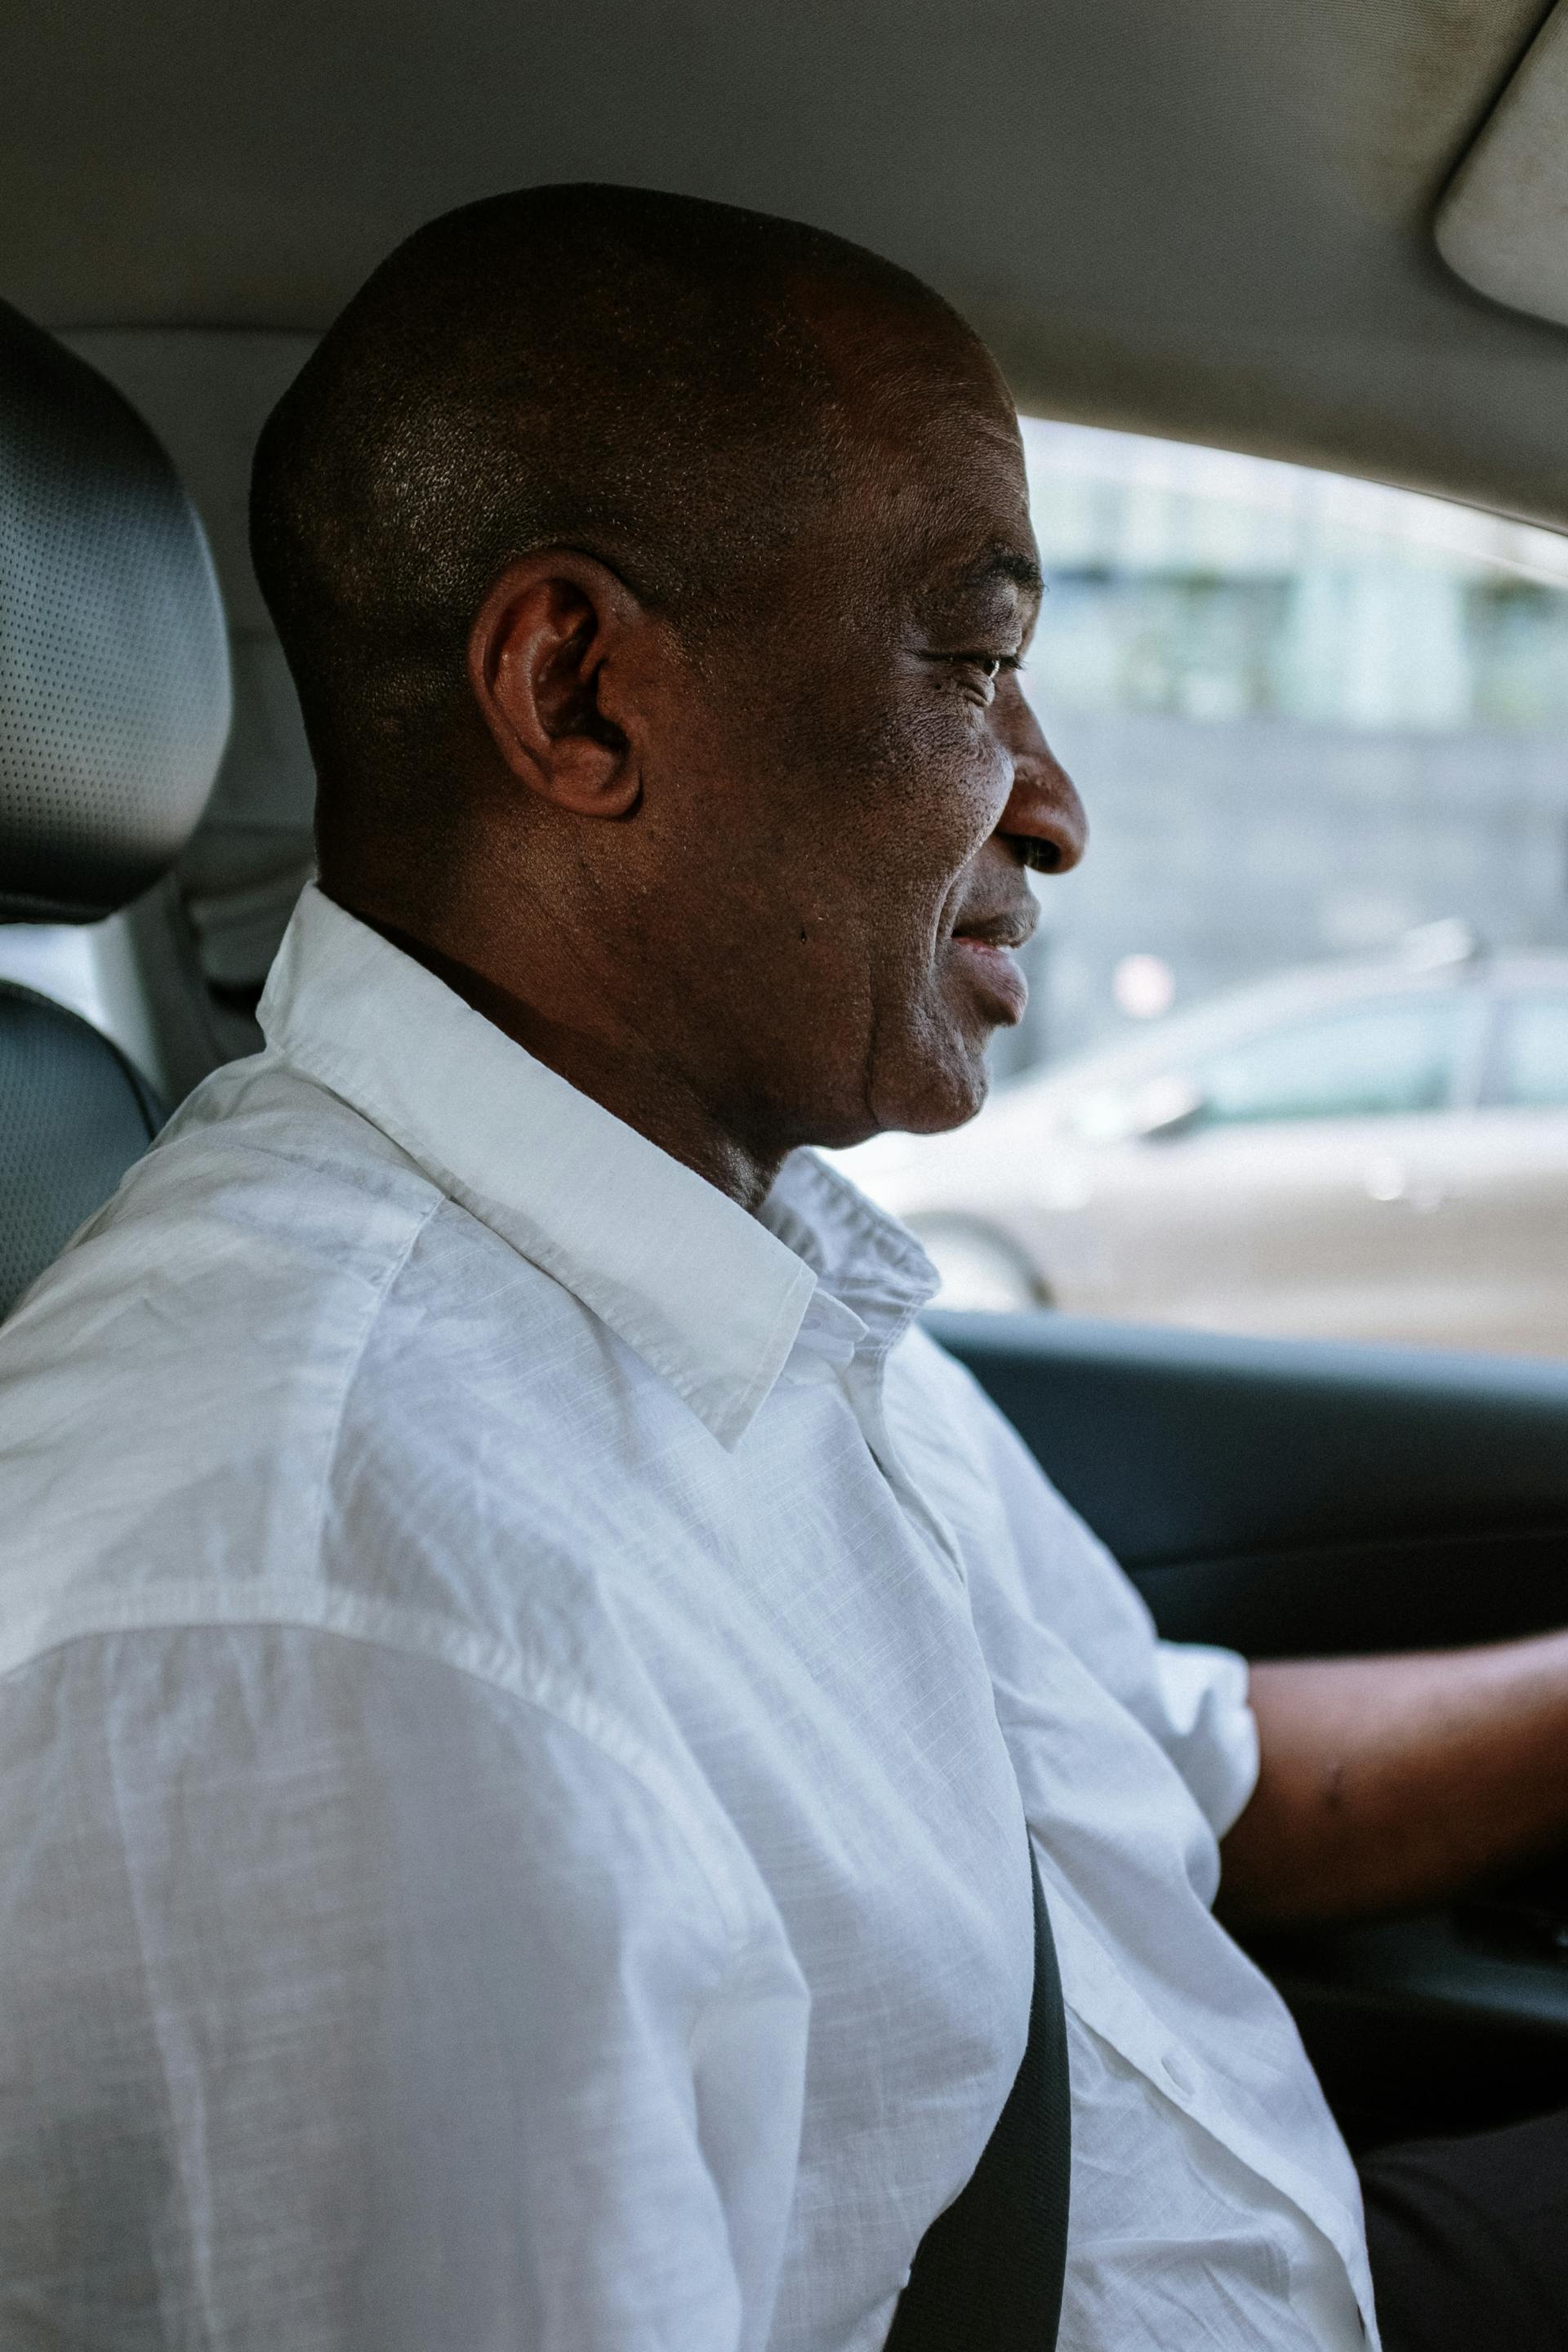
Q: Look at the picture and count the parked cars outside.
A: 1